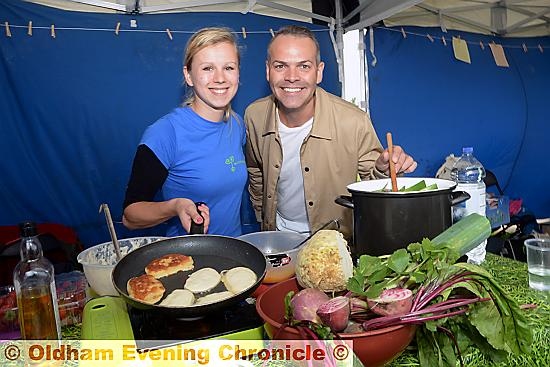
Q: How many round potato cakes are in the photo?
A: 6